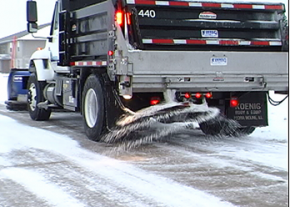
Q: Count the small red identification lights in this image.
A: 3